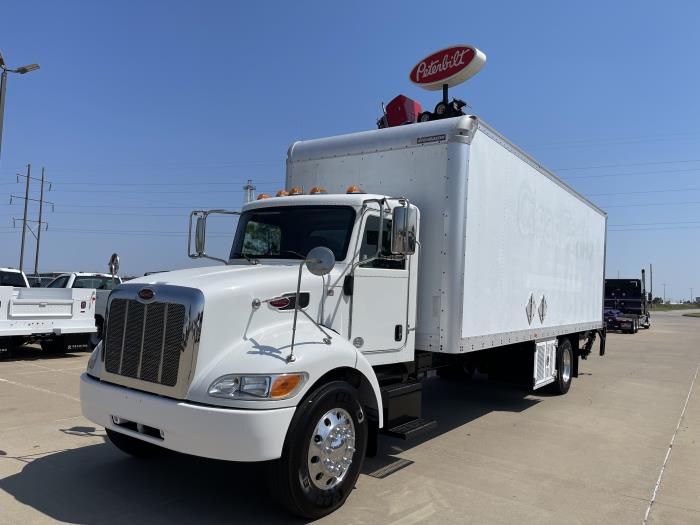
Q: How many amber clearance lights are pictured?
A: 5